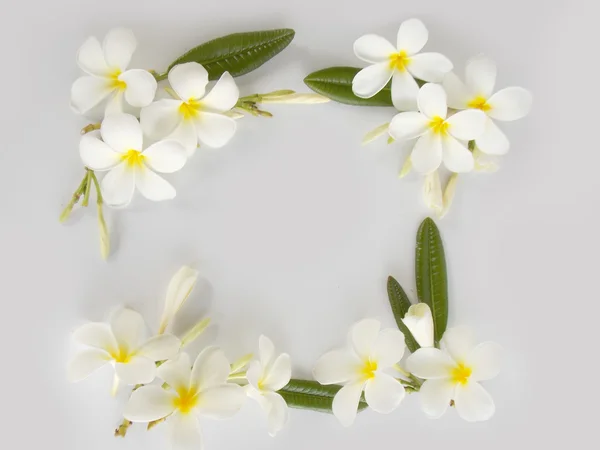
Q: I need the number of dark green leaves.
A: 5